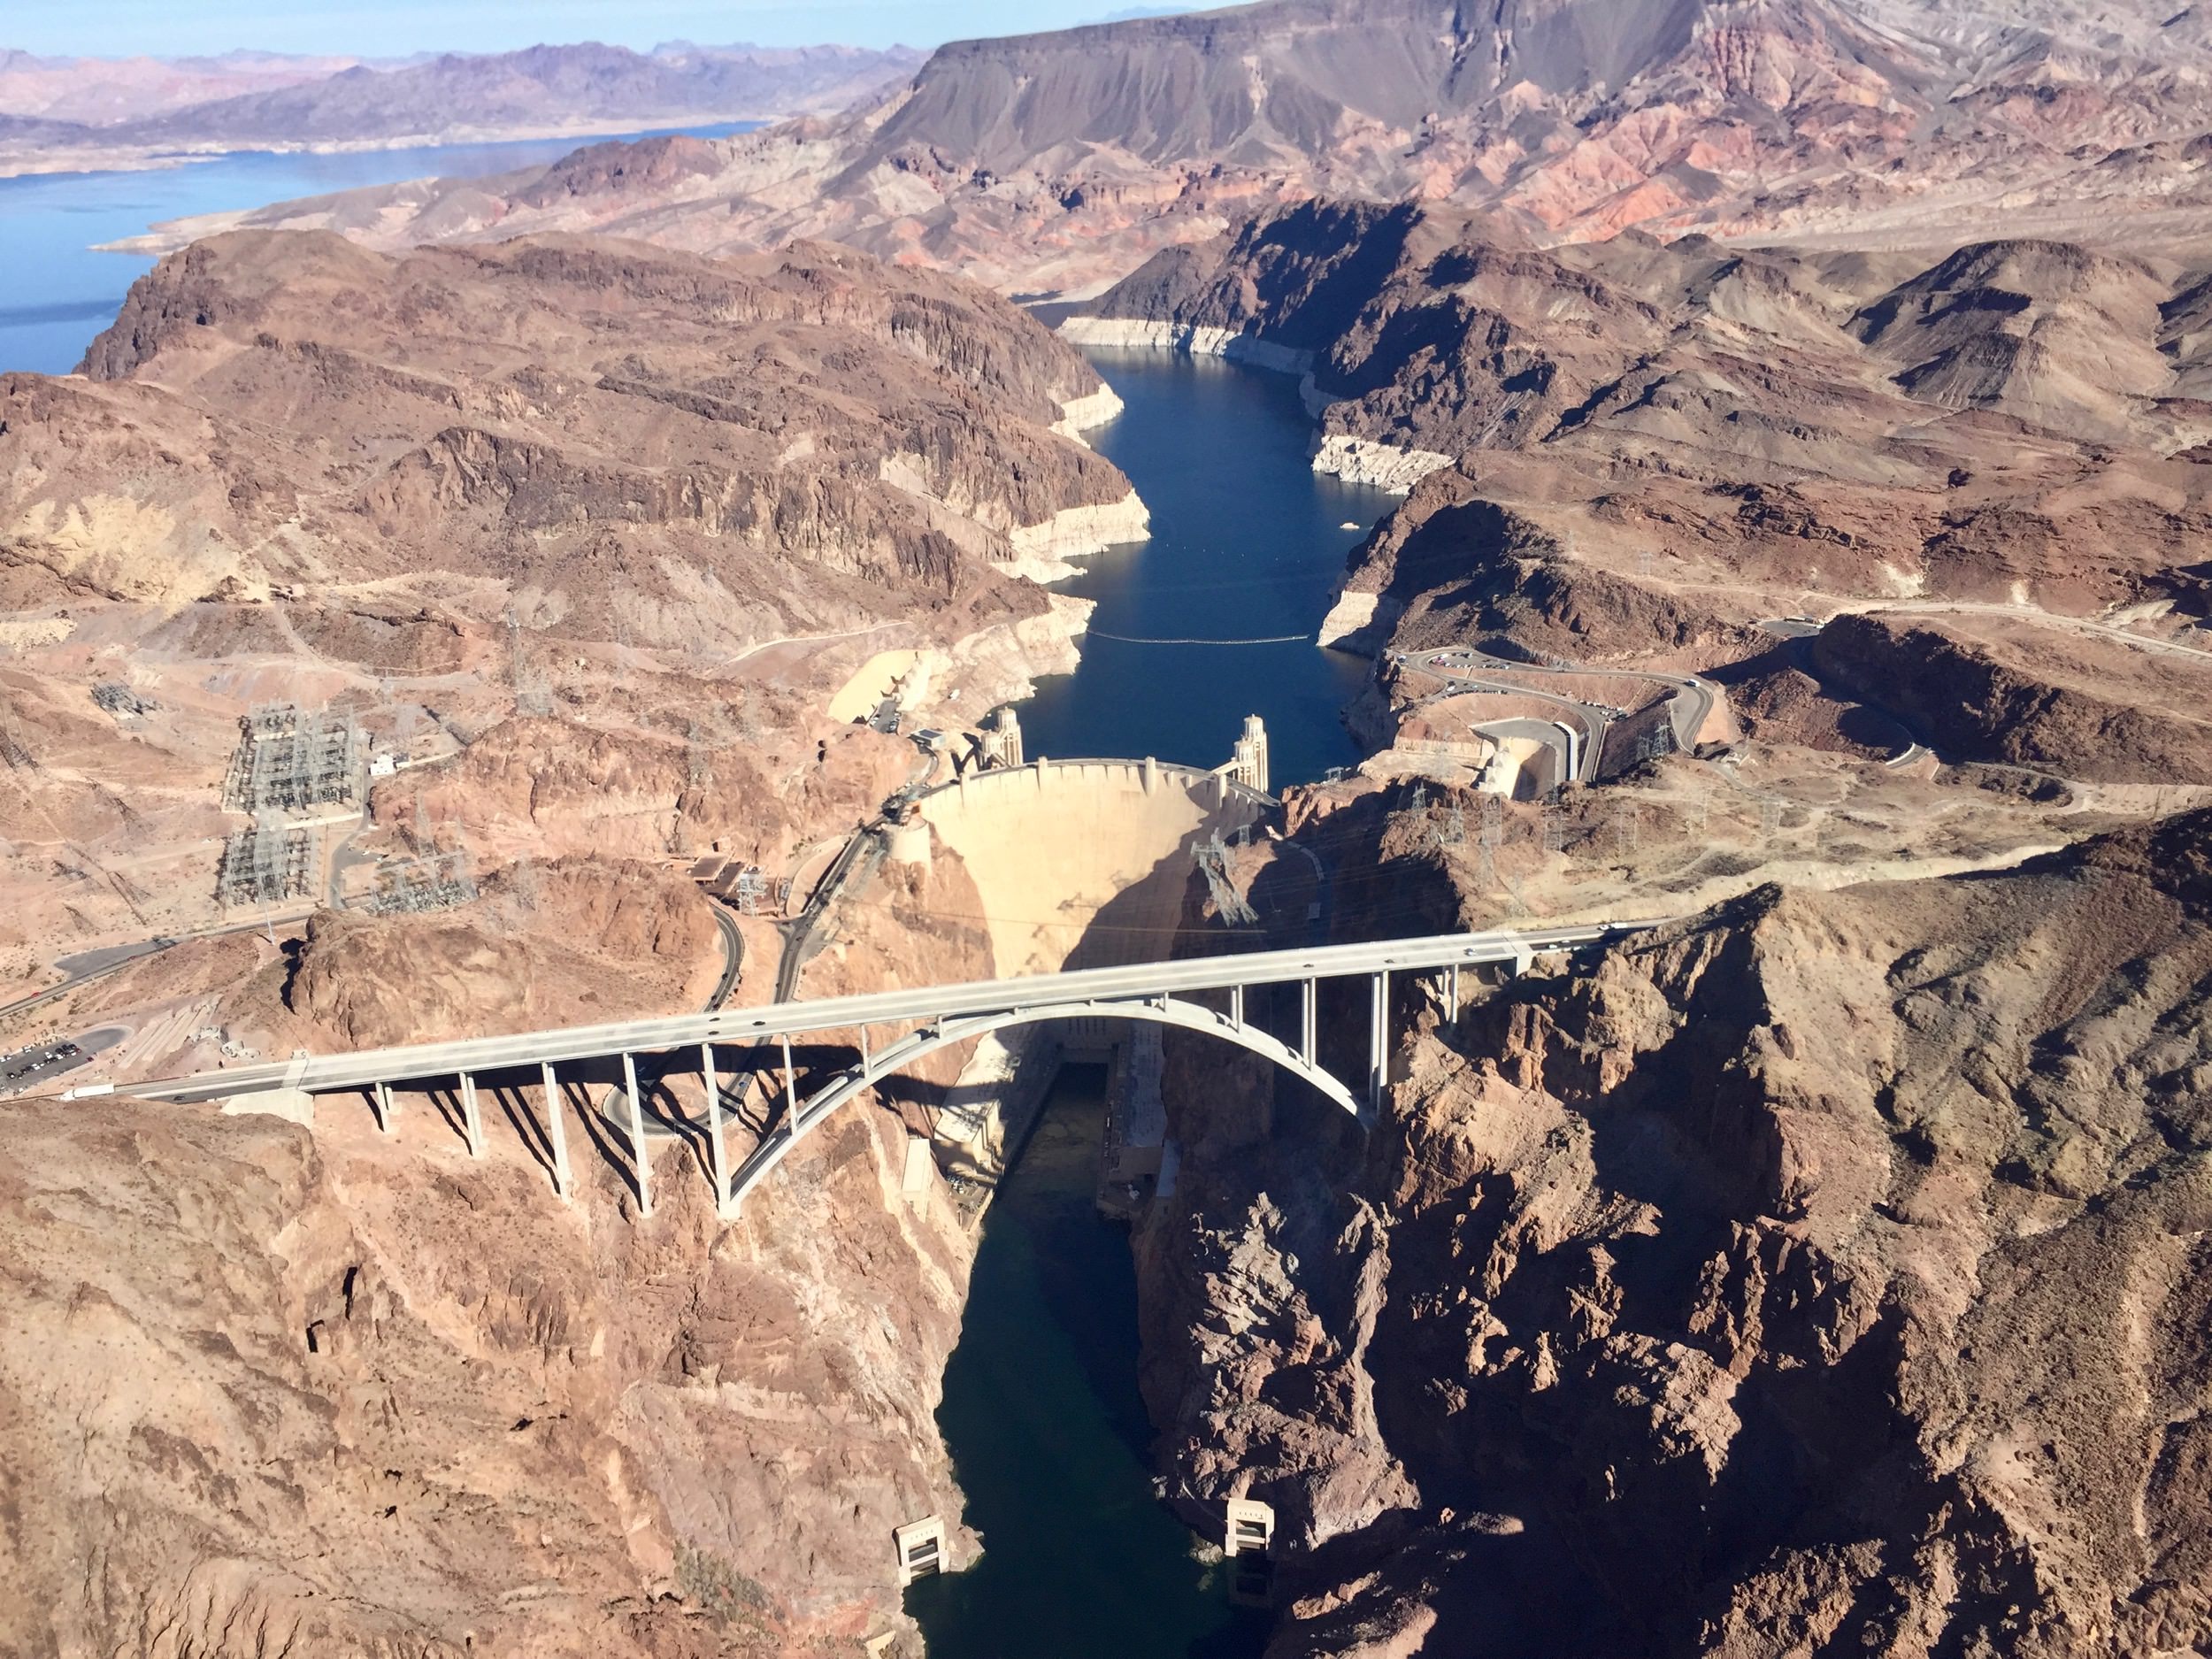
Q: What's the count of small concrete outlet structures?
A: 2